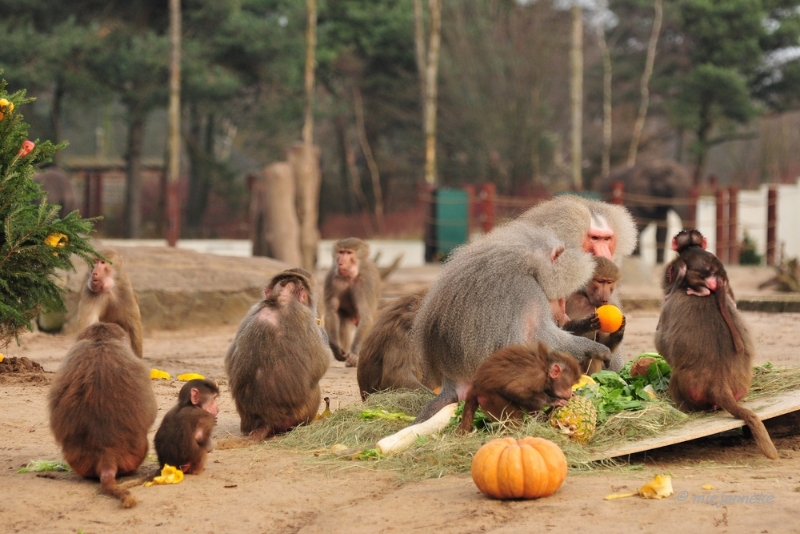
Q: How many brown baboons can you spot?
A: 10